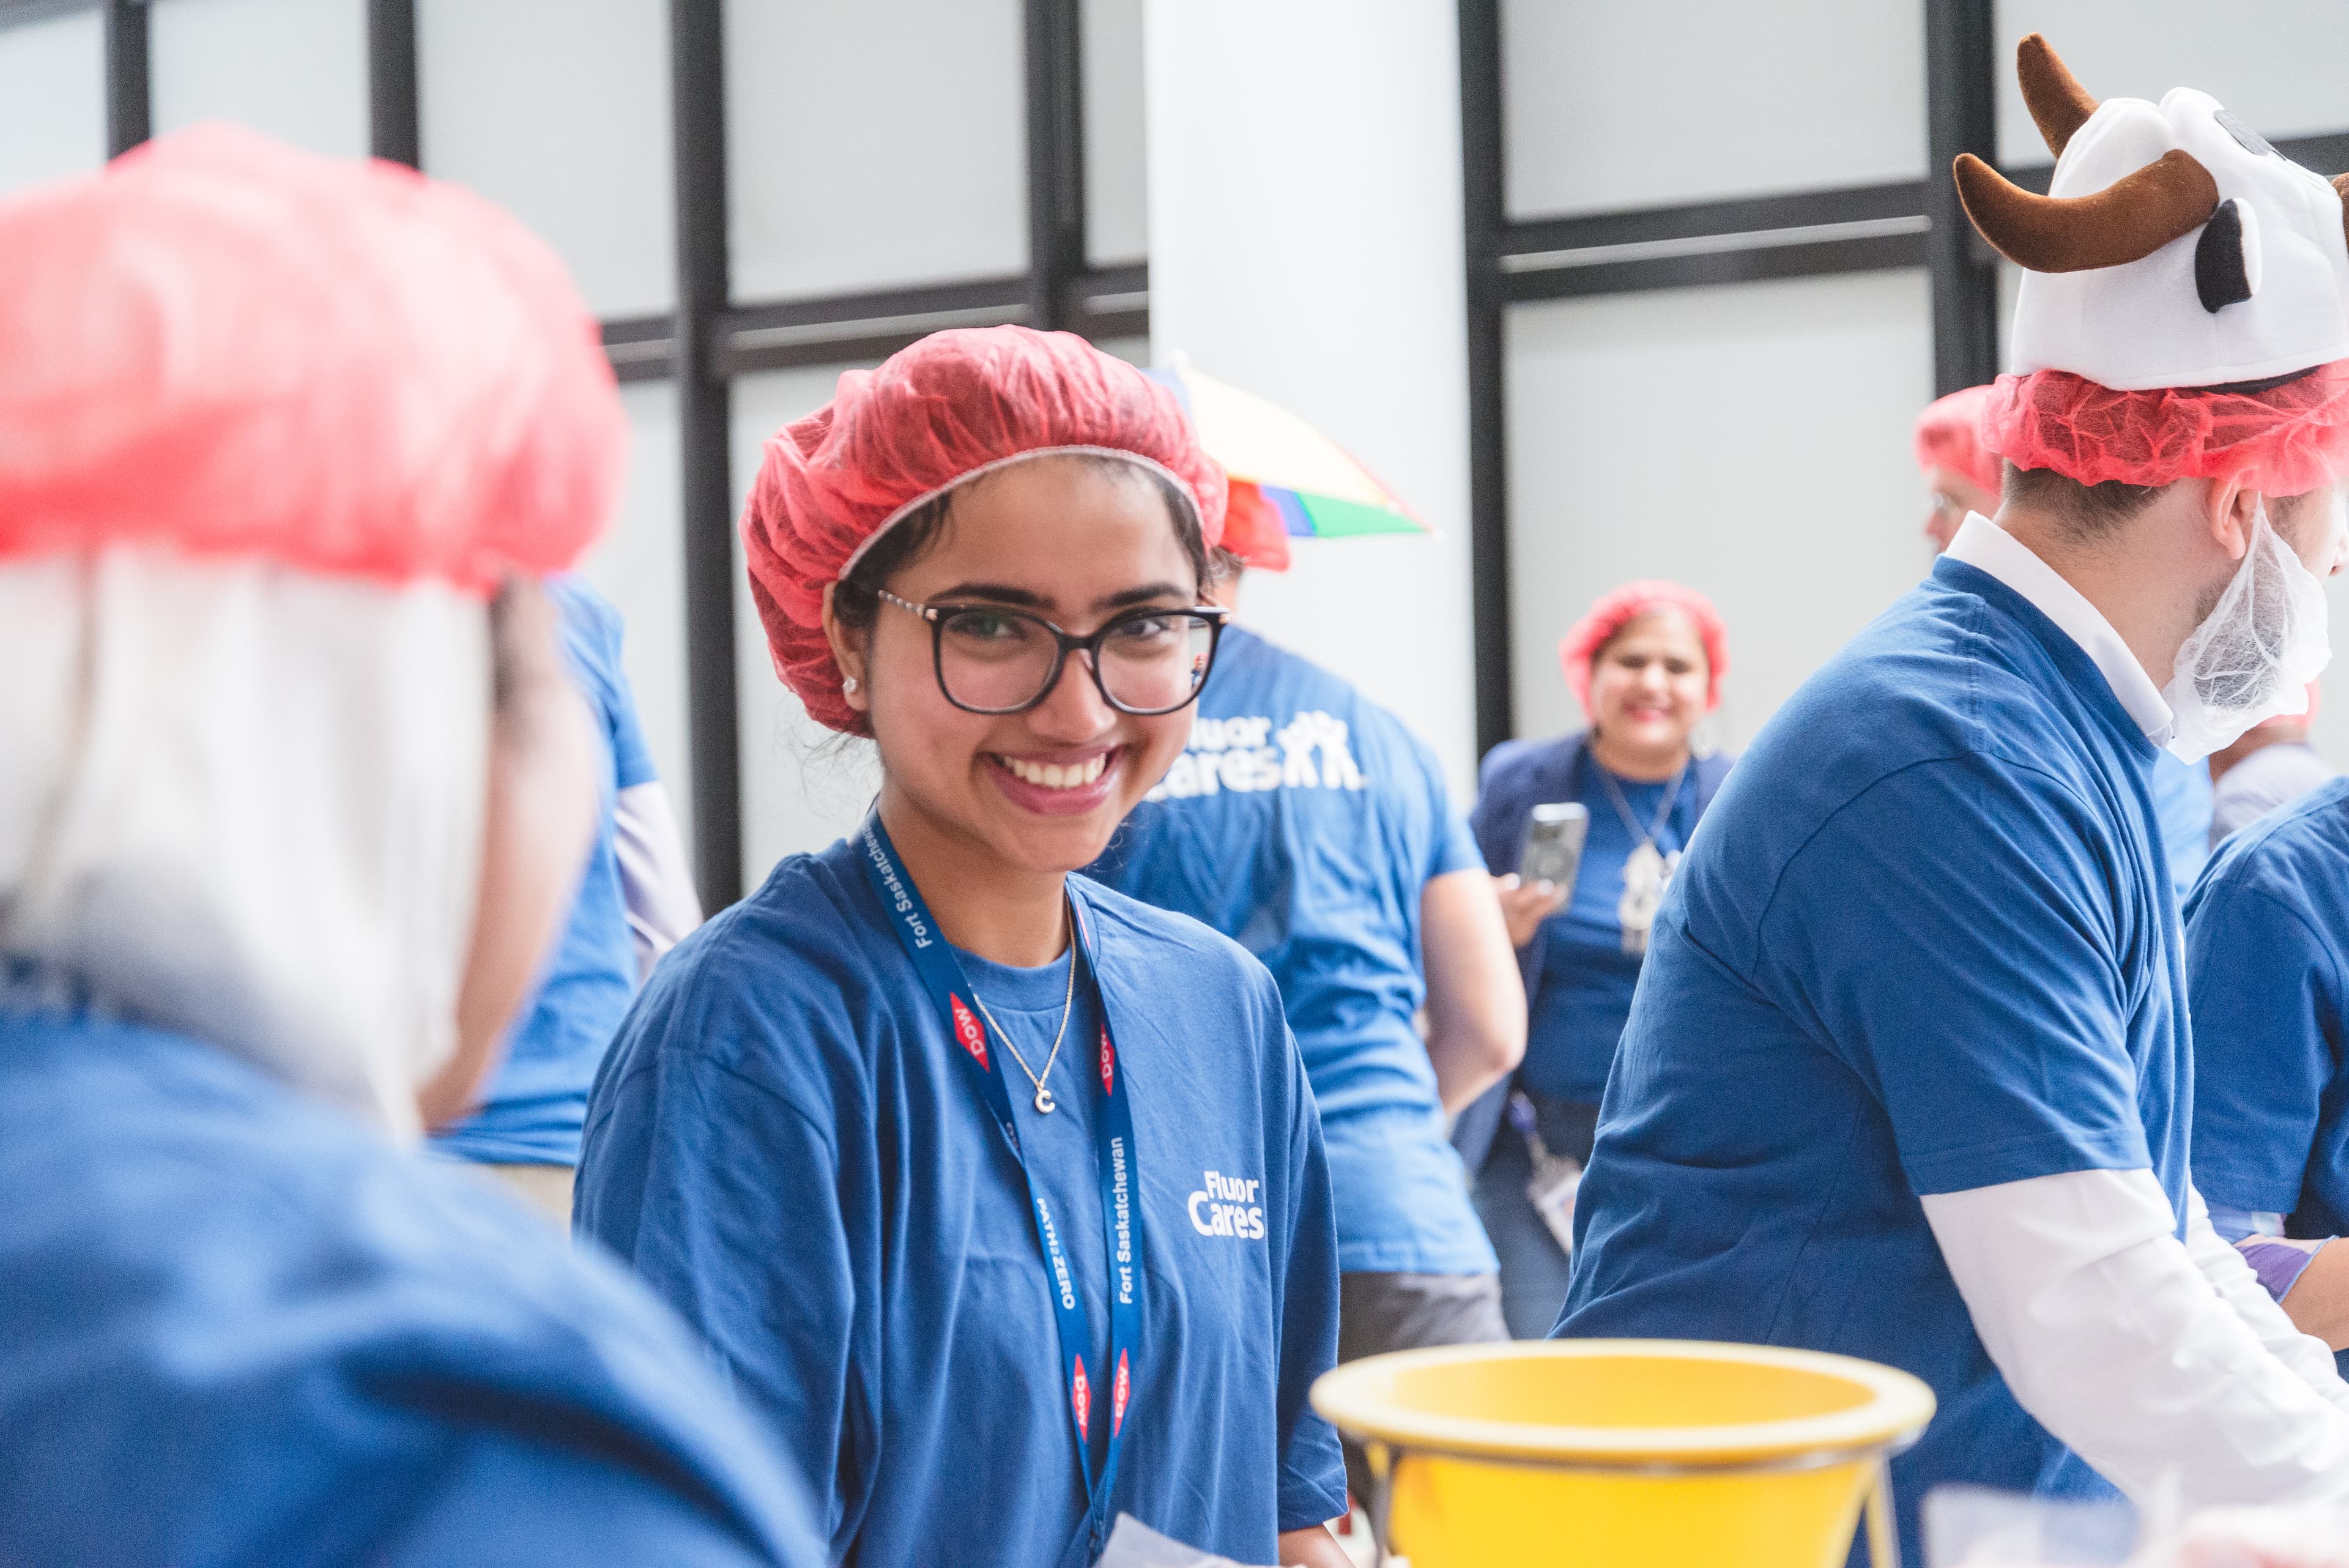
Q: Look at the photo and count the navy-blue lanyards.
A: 1